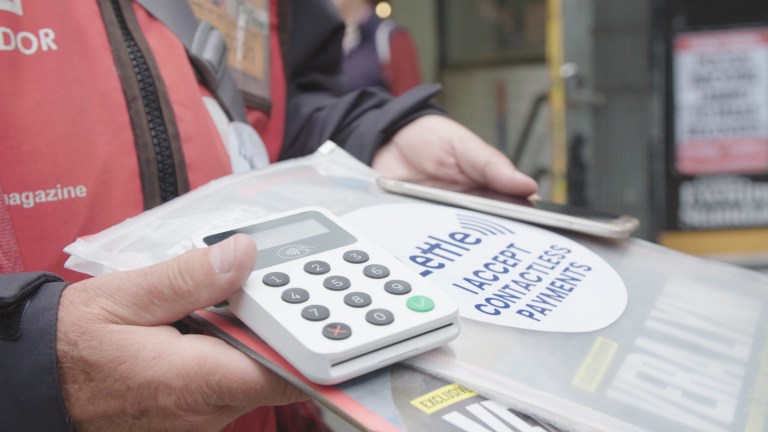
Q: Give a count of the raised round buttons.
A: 12